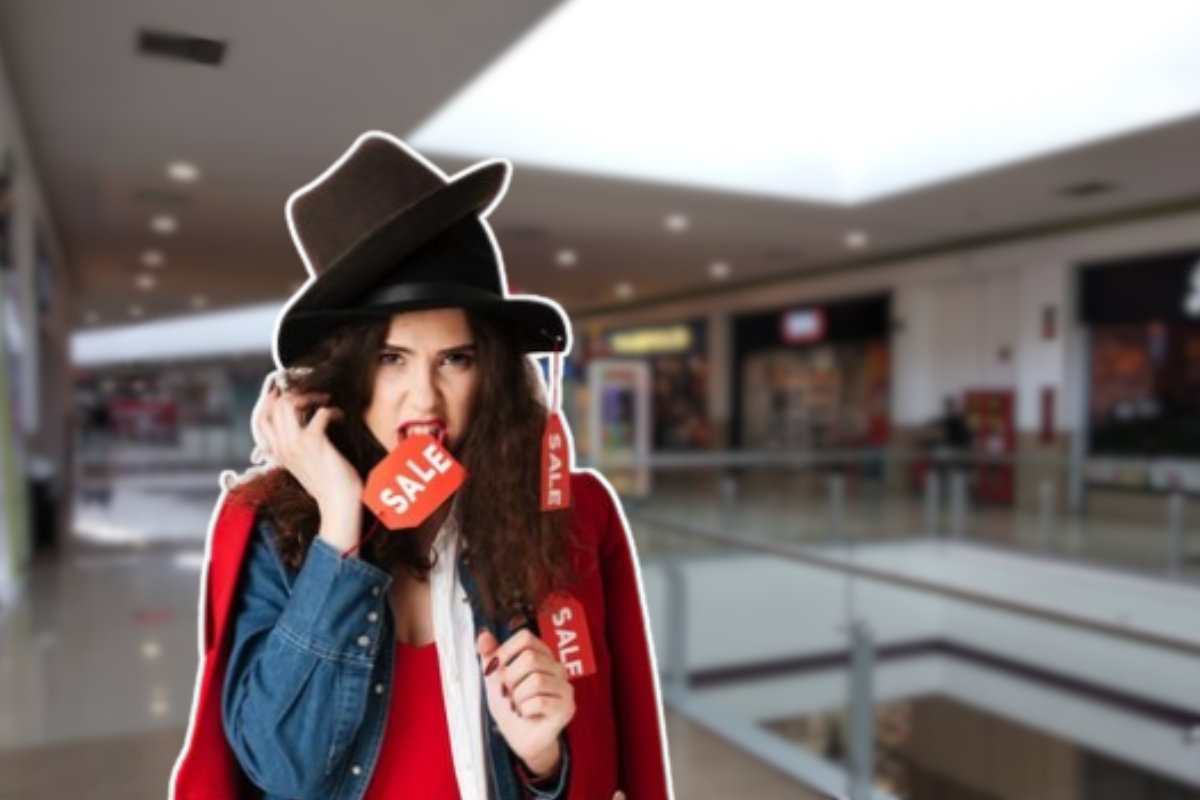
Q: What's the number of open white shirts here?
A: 1